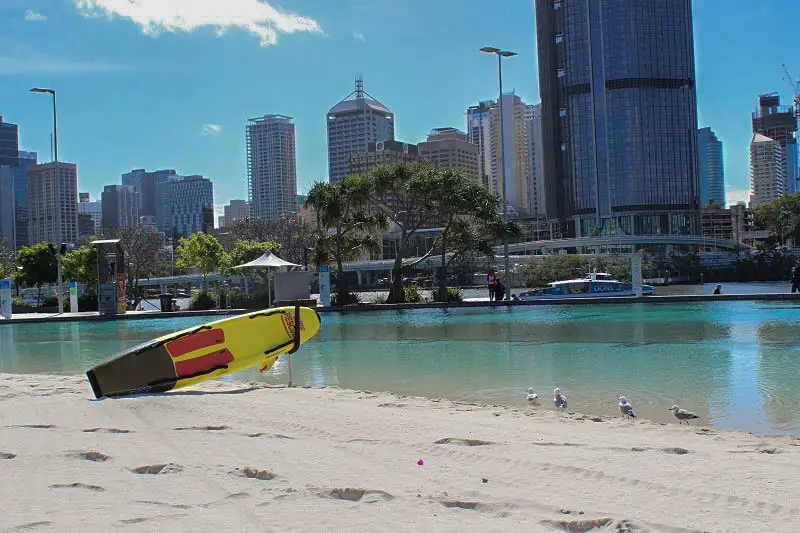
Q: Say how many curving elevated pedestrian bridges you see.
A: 1